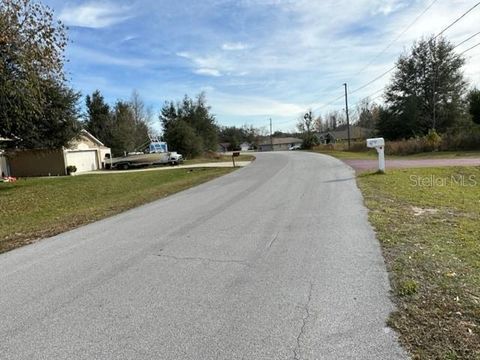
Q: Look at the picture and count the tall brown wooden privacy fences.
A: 0